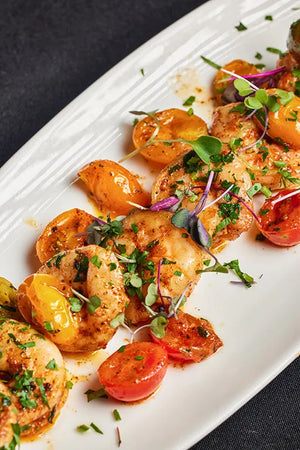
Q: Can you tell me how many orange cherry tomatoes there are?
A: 6